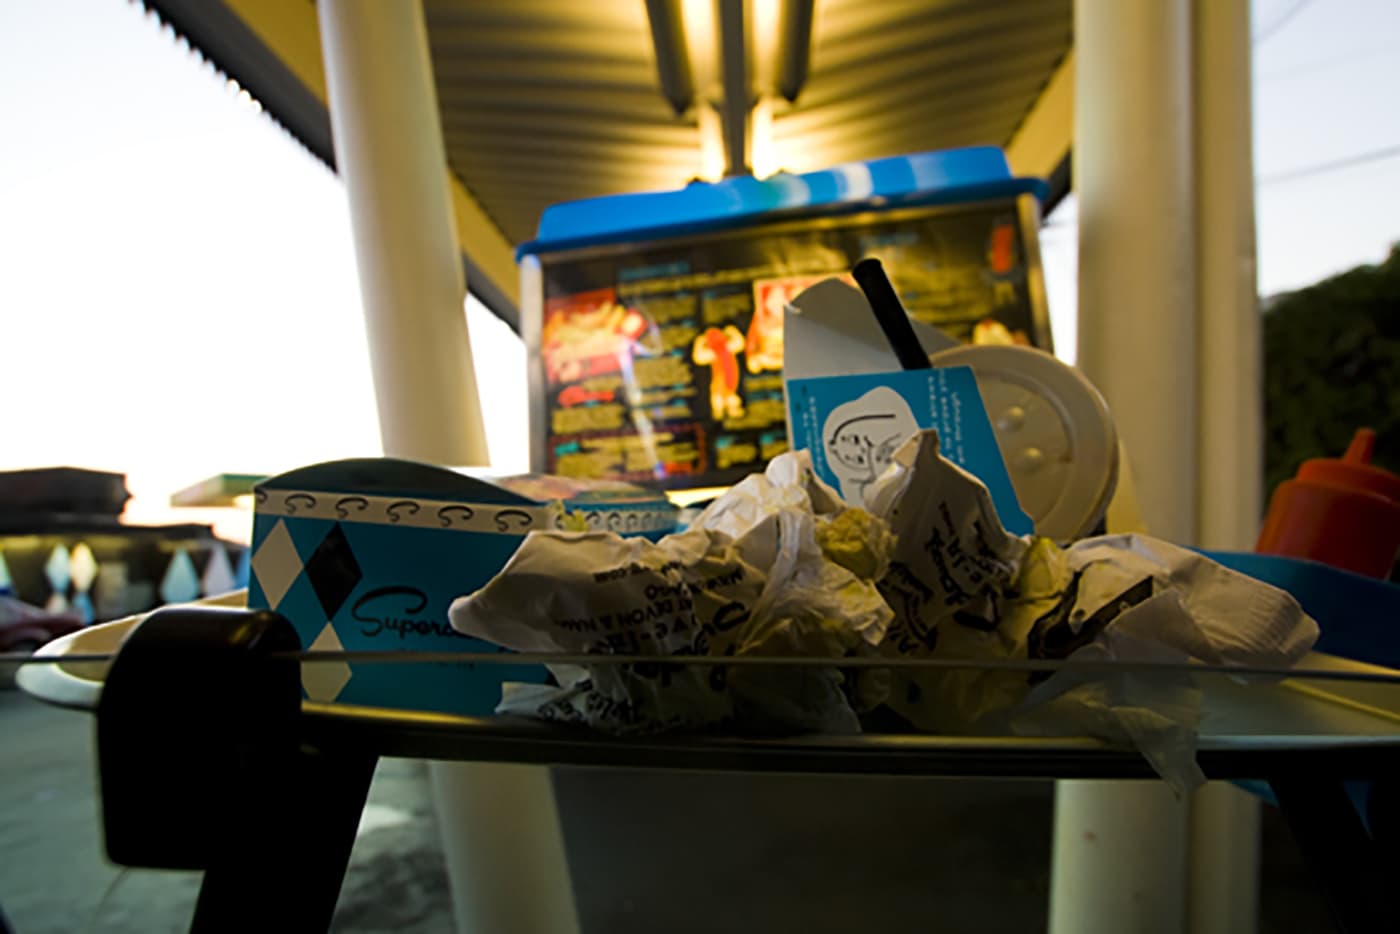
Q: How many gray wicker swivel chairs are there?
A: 0